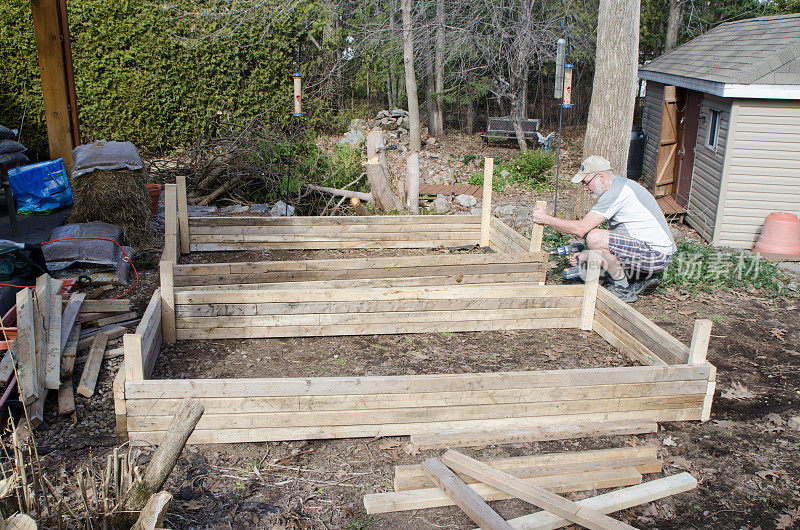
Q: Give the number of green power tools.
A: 1